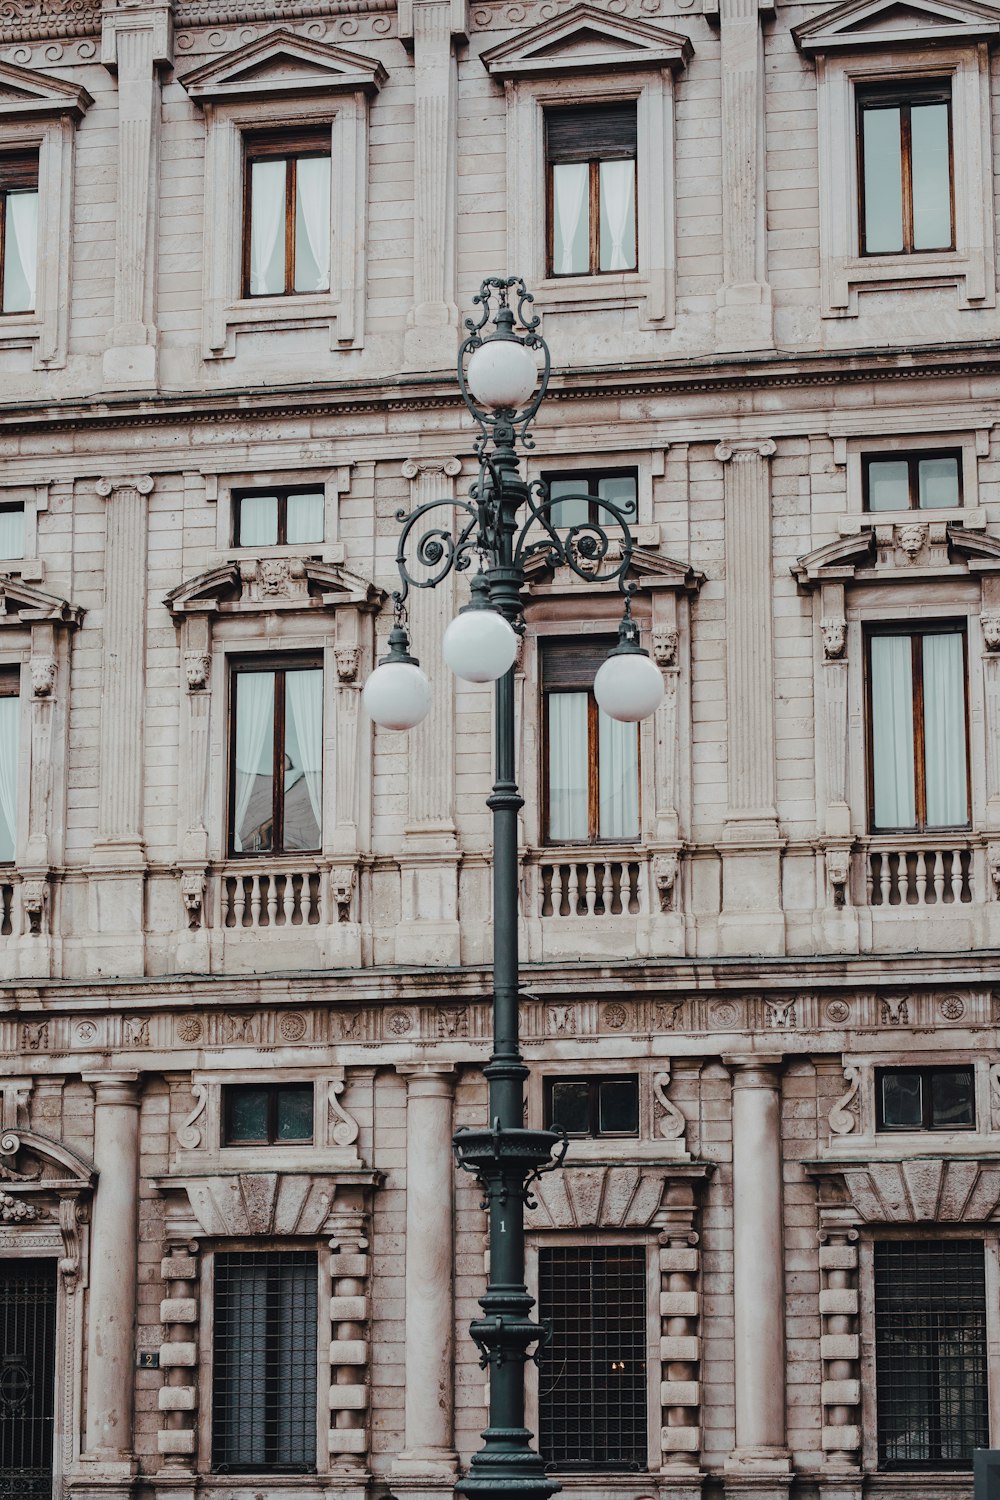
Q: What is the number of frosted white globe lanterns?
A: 4